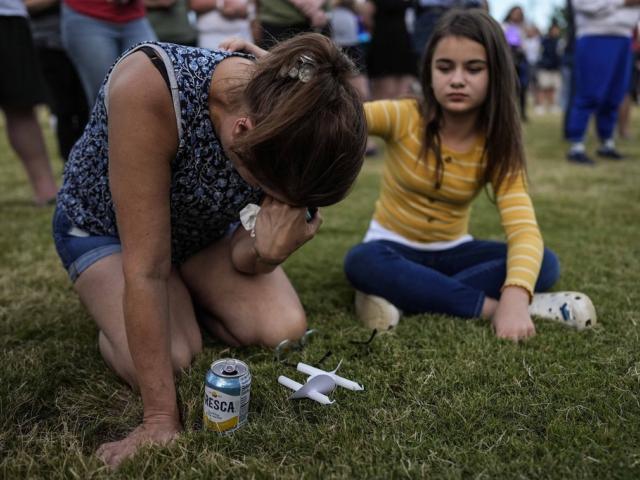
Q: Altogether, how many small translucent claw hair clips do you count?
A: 1